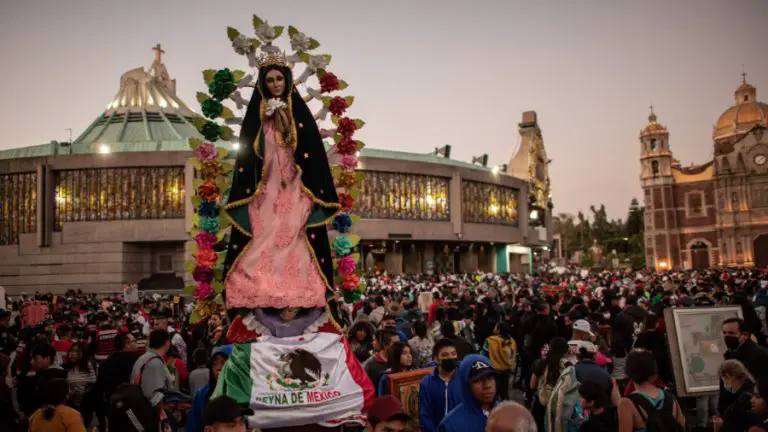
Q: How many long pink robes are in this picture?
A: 1